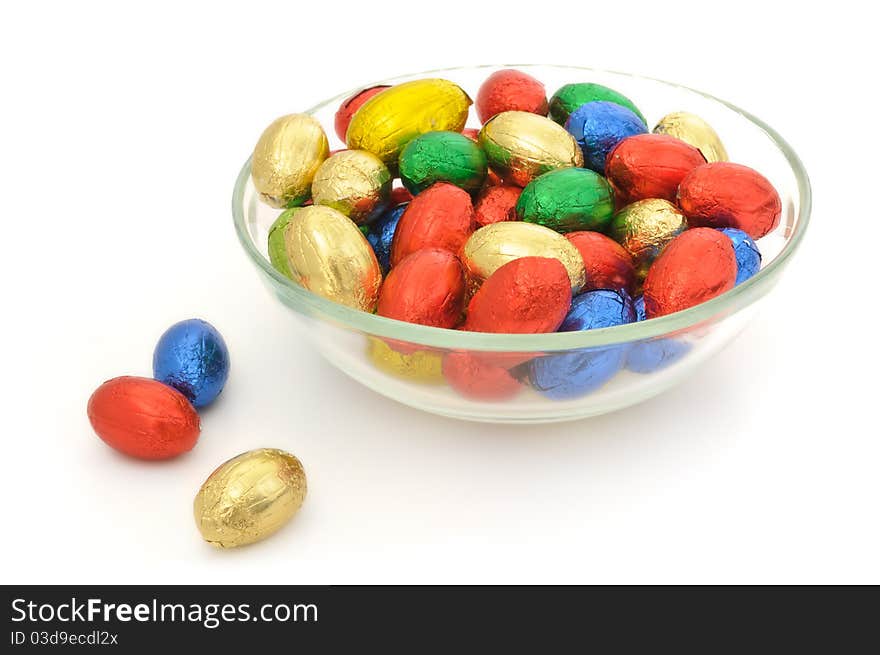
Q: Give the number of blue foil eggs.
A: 6